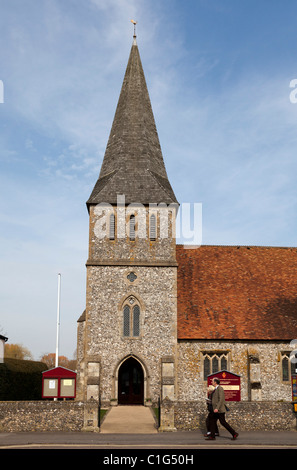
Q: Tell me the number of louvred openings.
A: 3